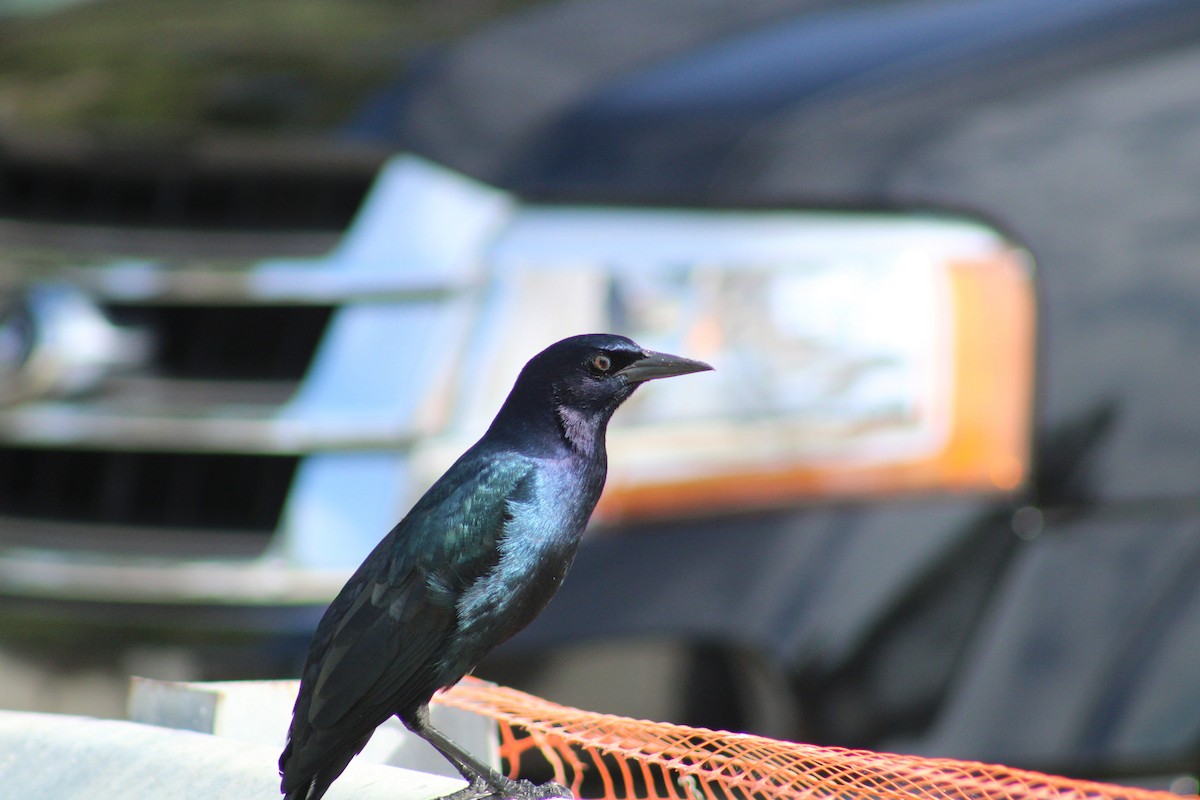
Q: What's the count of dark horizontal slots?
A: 3